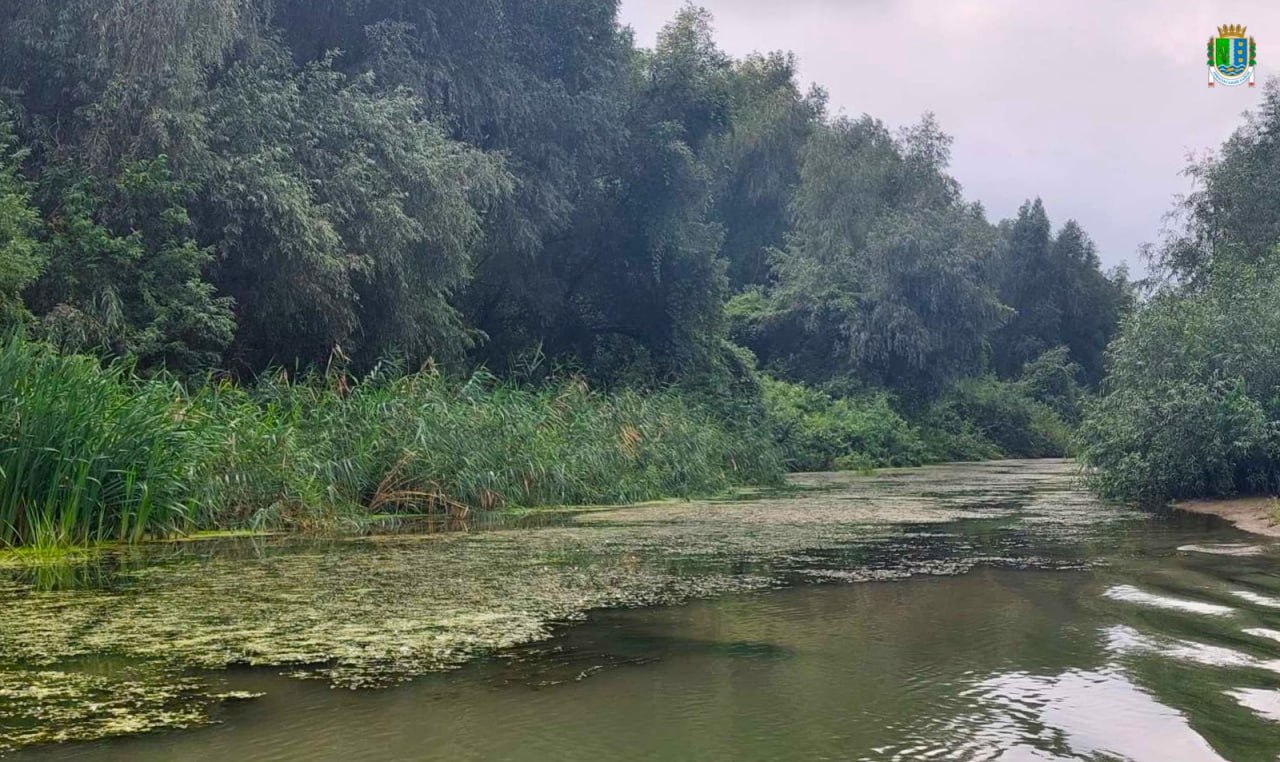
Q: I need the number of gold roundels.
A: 3